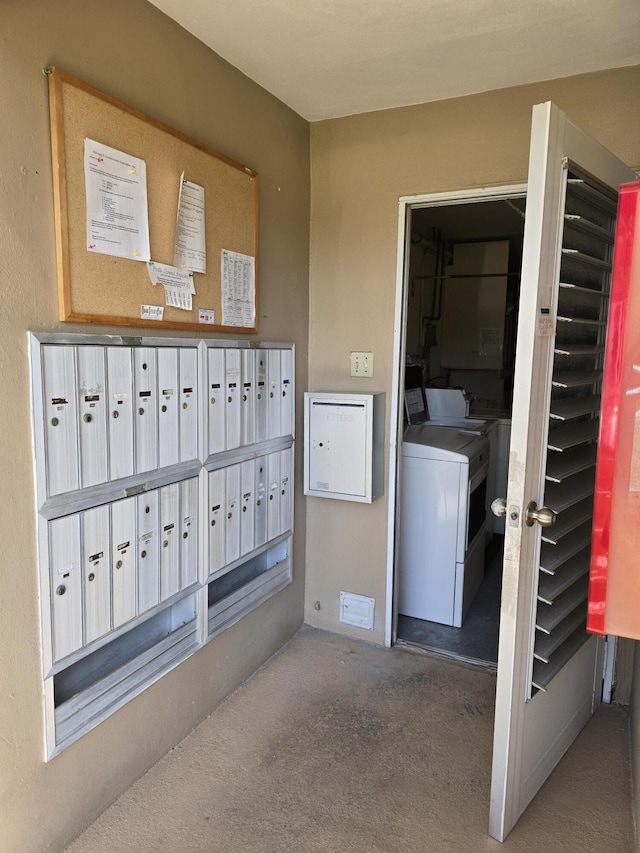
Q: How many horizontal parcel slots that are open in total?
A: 2